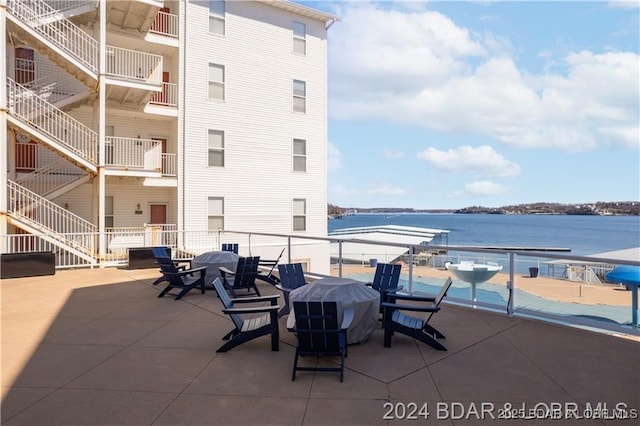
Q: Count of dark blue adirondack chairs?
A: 10